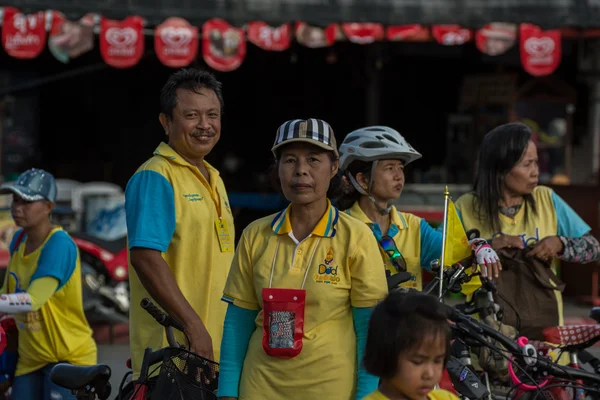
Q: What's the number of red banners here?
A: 12